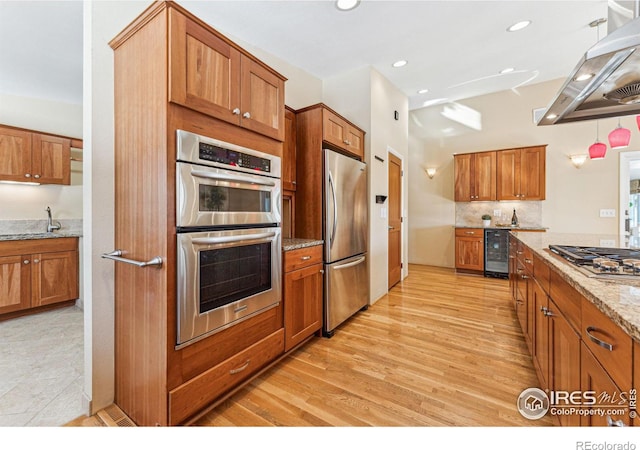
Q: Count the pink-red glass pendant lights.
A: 3